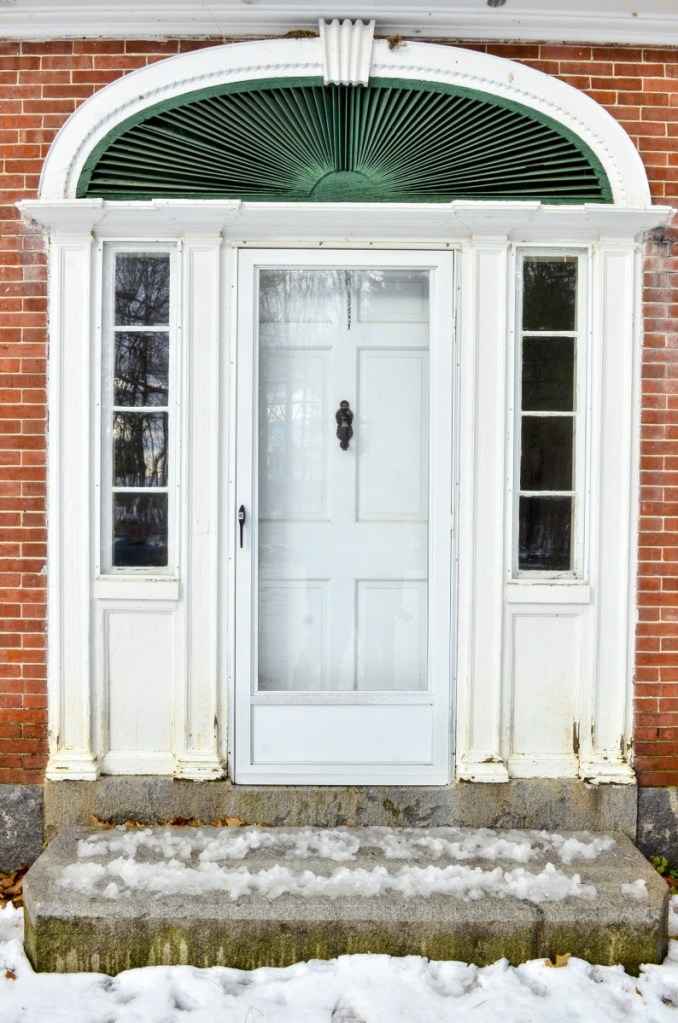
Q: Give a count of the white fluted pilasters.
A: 4